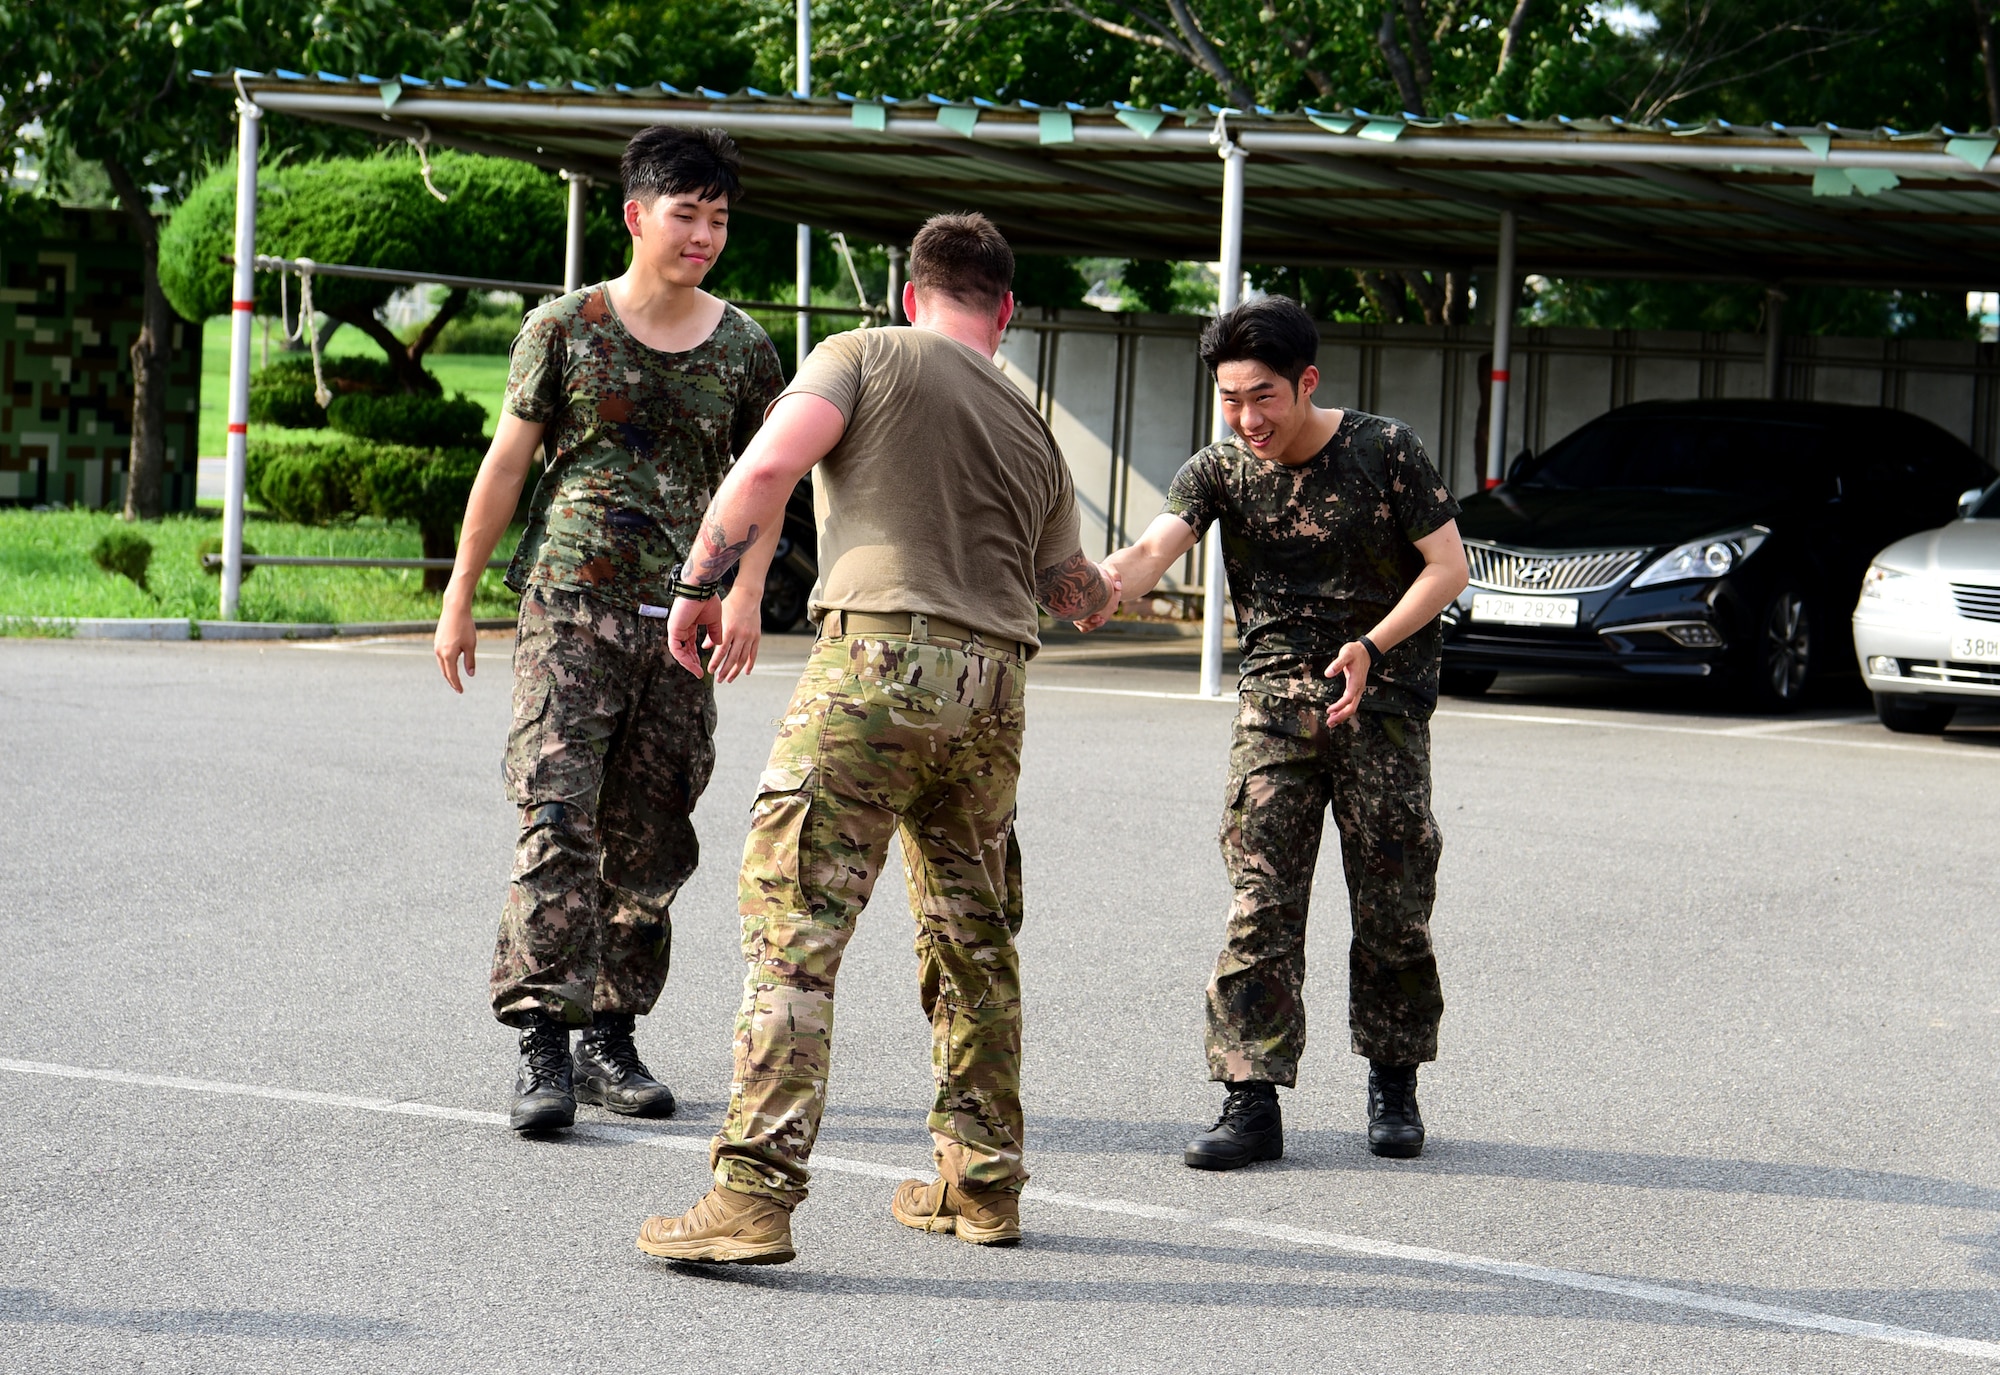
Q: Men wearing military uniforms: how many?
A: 3